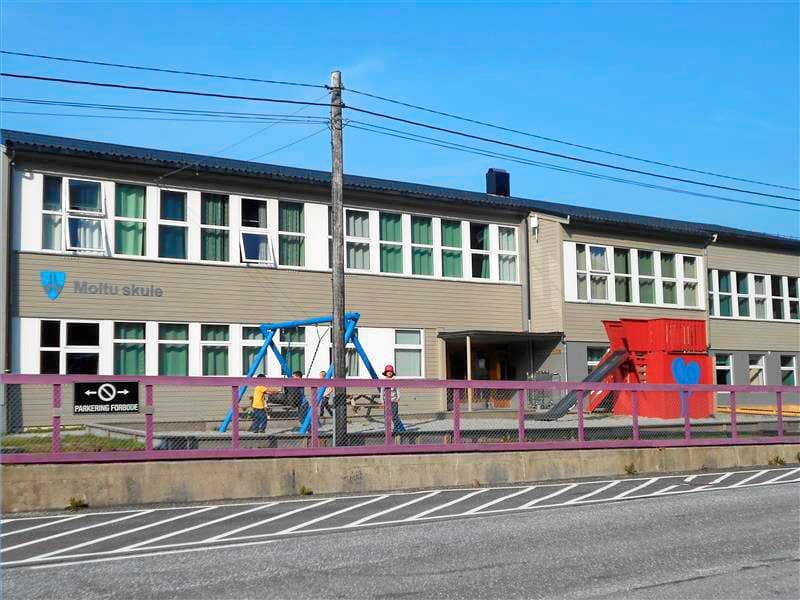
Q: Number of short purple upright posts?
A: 12